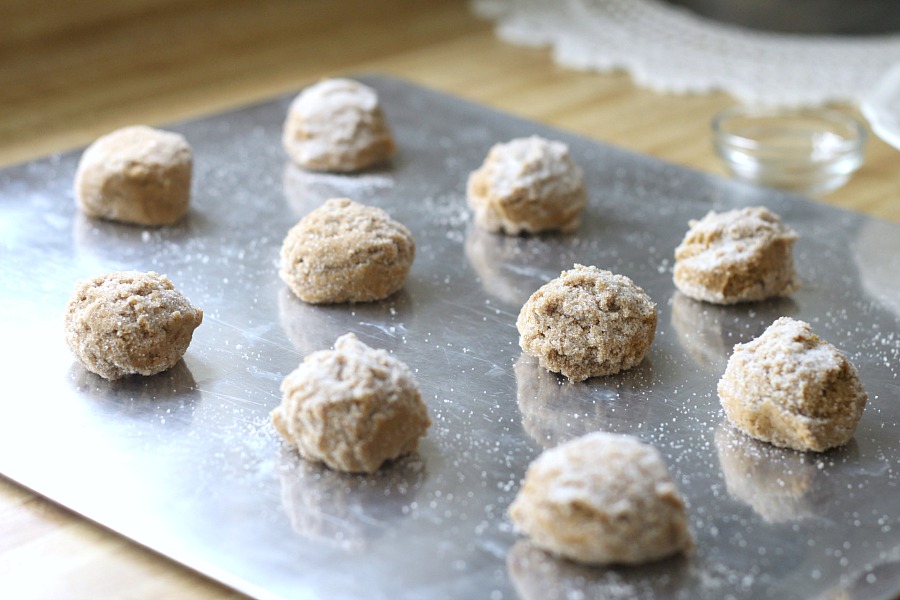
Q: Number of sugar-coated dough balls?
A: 10